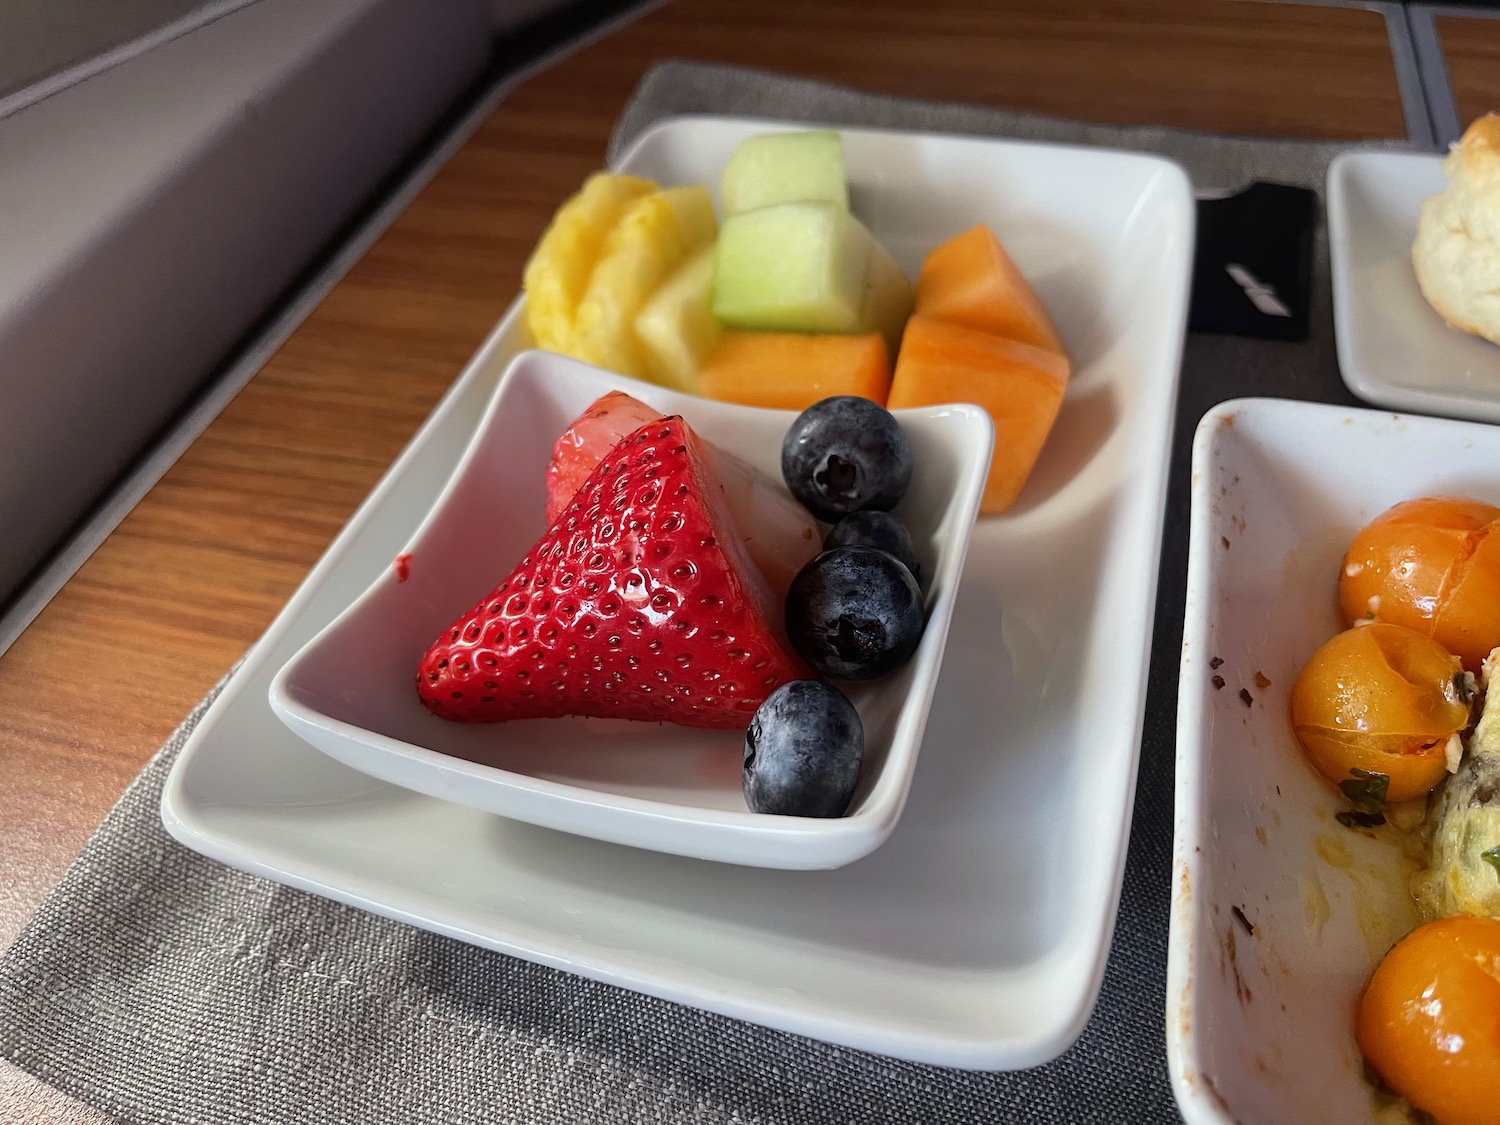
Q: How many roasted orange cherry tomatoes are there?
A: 3